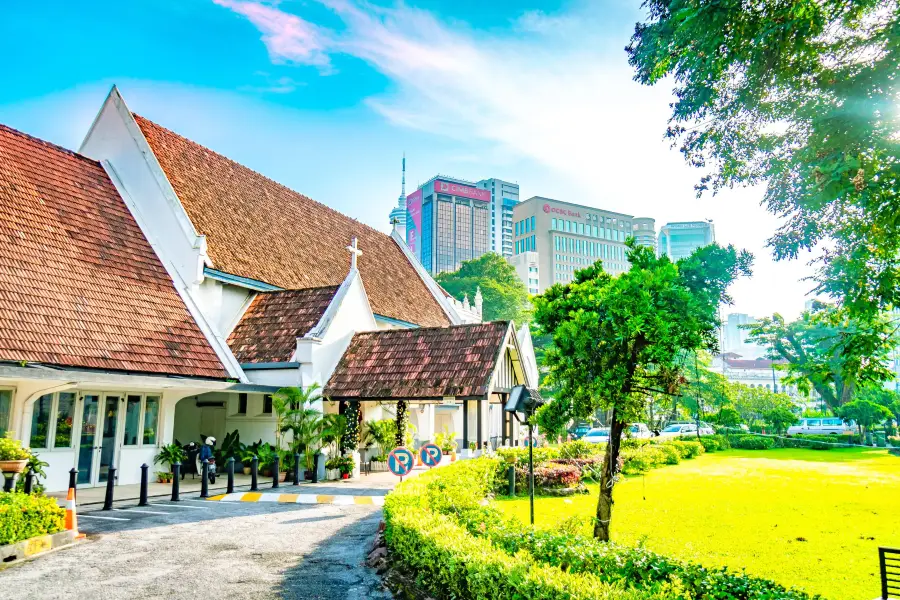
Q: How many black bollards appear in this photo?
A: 11